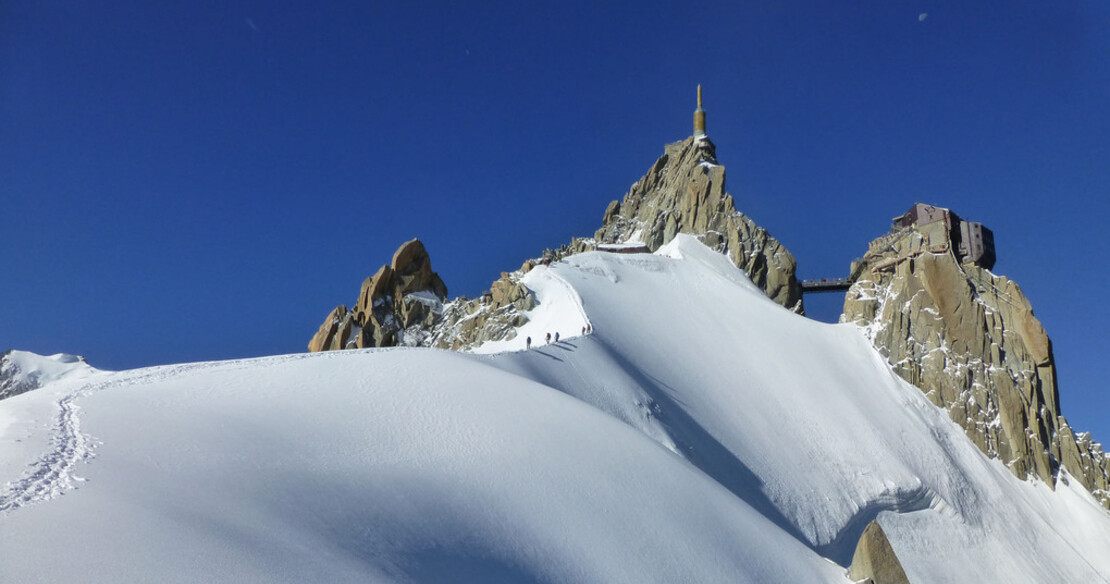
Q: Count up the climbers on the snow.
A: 5